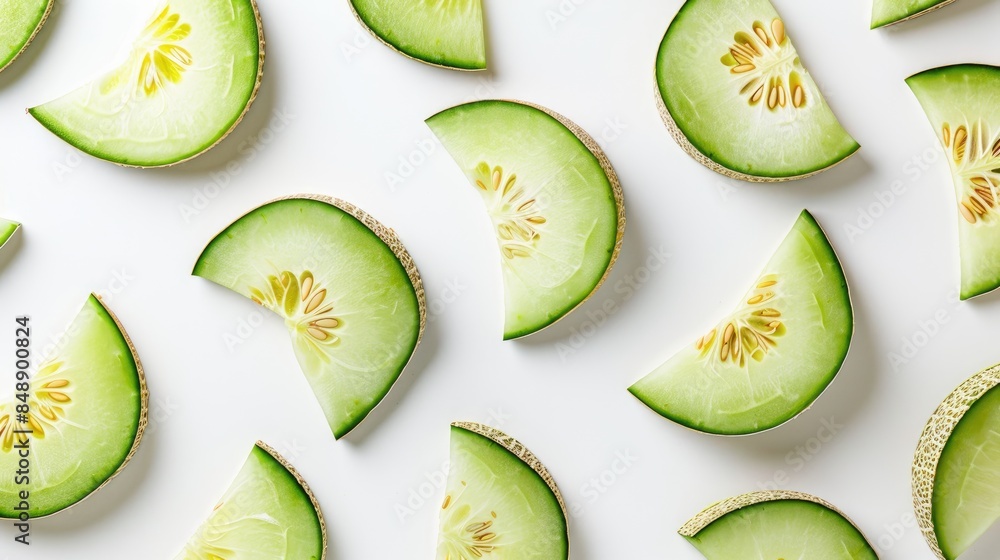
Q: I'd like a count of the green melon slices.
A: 15